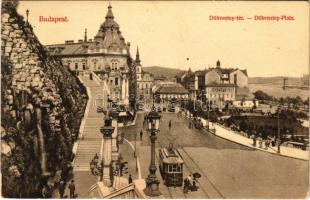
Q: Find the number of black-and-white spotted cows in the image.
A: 0